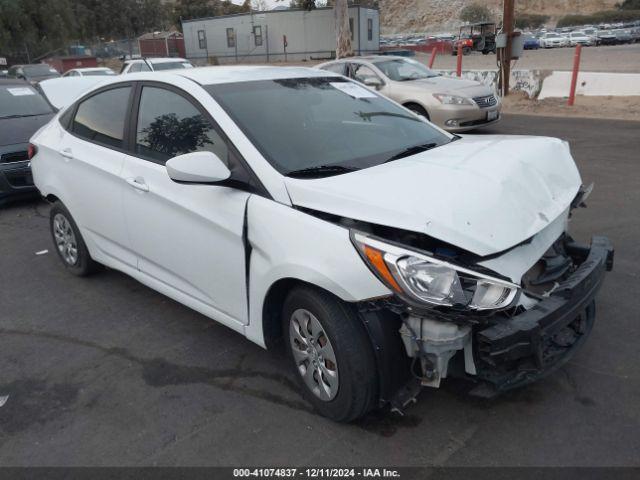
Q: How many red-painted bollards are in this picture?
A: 3